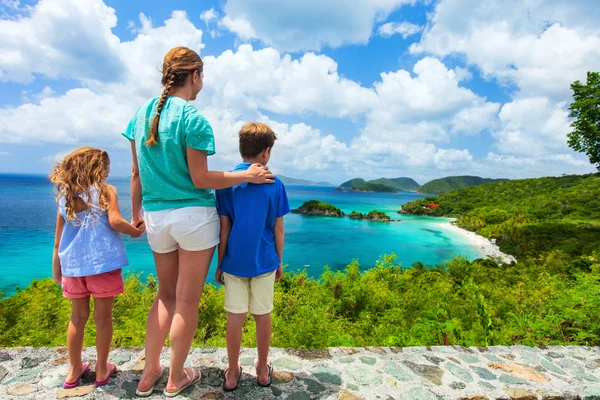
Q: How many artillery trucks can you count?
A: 0